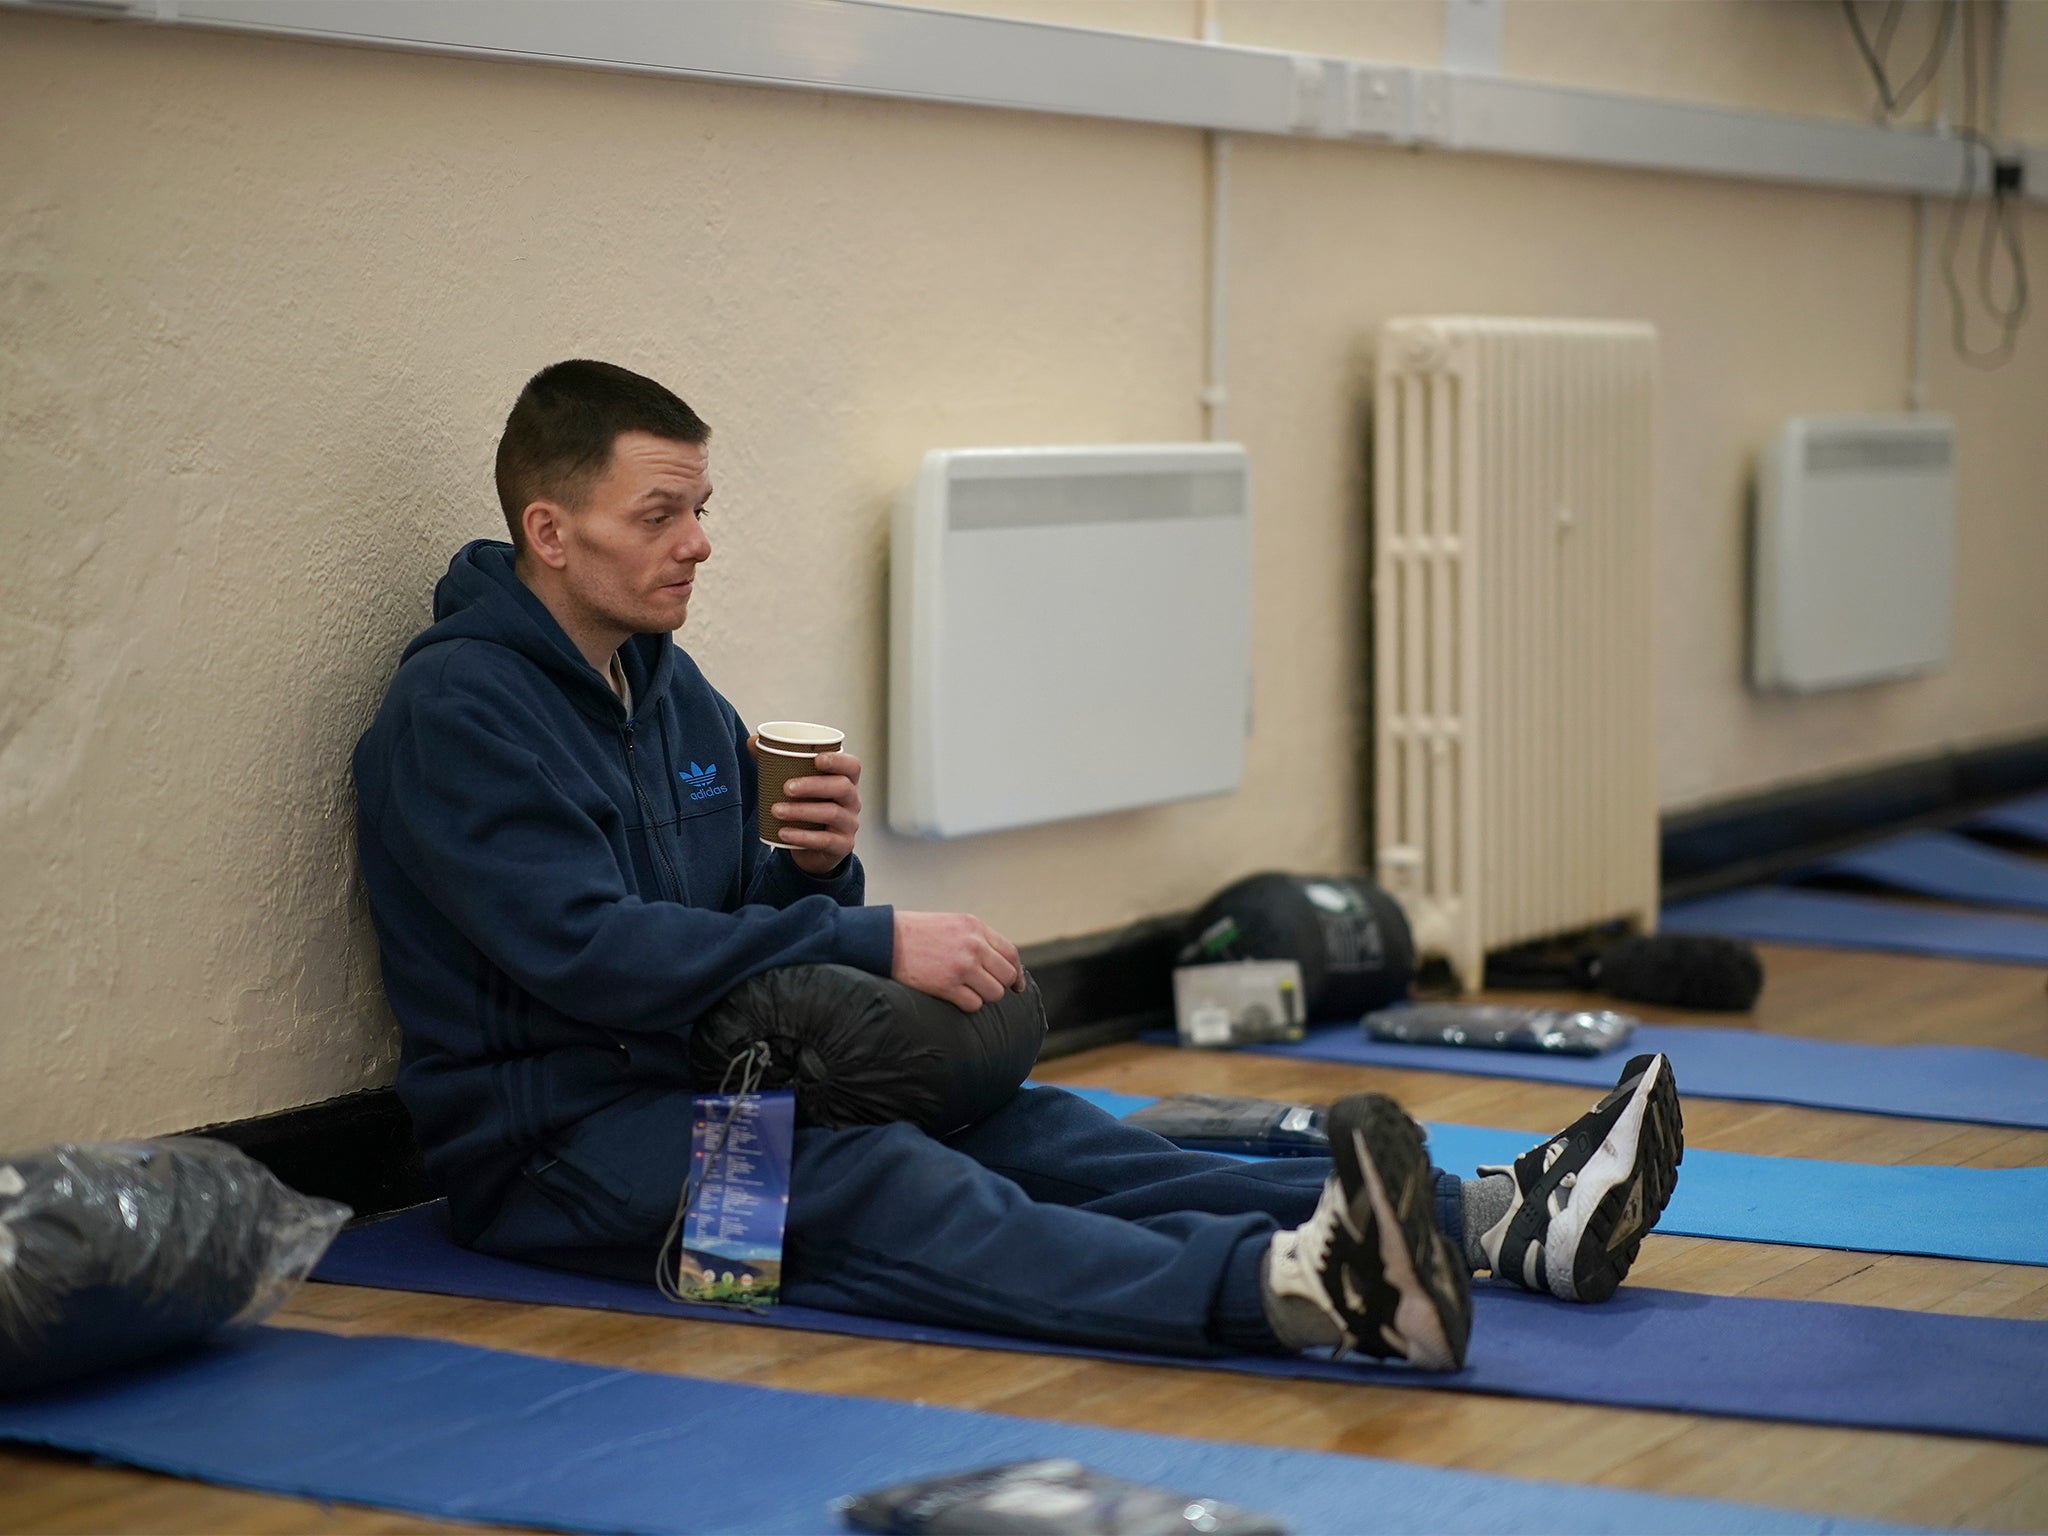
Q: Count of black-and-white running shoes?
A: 2